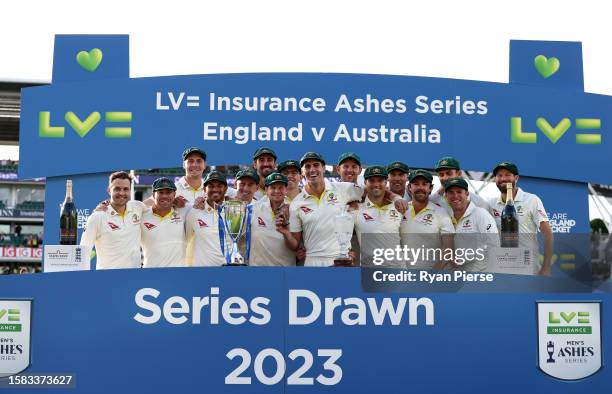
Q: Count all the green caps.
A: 15